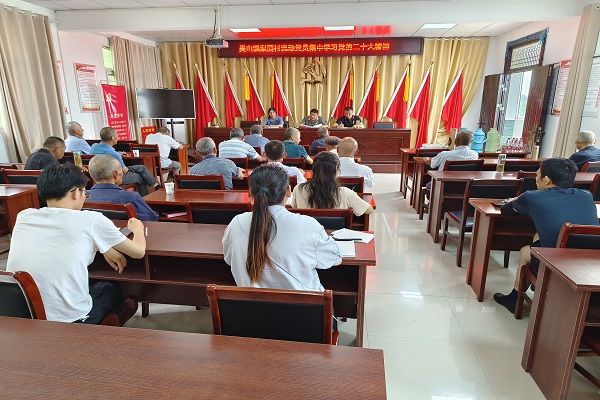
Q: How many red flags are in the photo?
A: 10